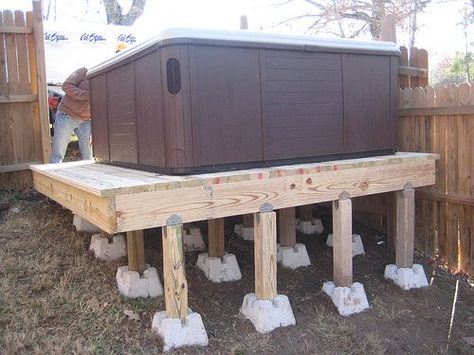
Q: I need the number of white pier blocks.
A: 13